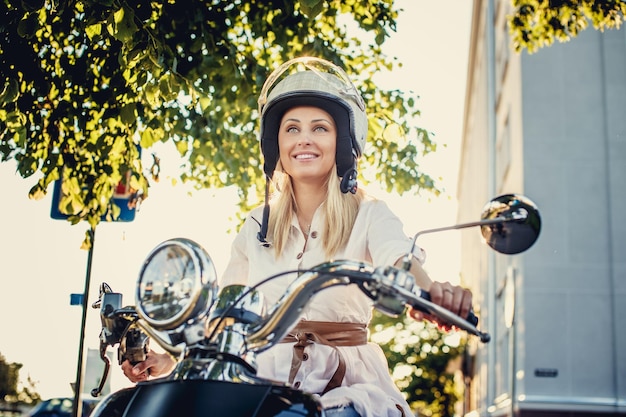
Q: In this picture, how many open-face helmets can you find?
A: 1